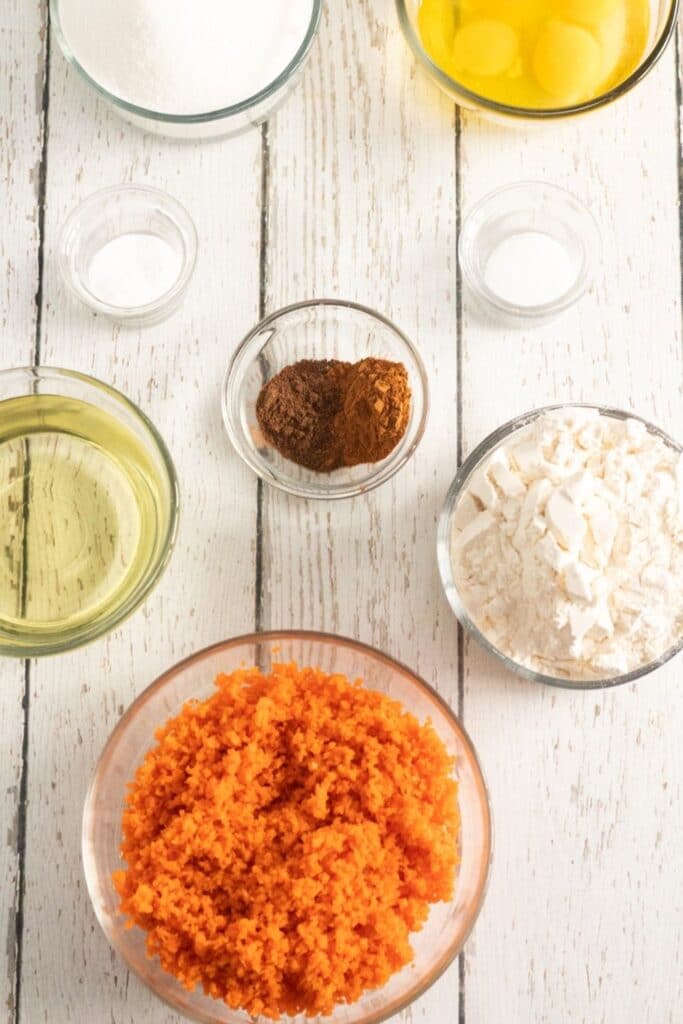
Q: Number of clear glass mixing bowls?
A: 8